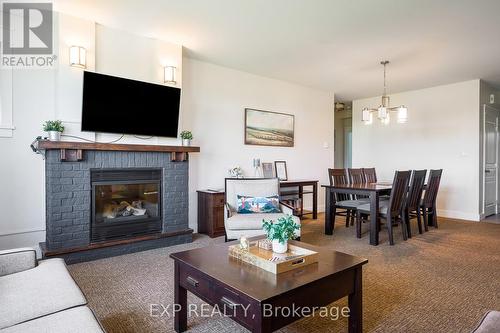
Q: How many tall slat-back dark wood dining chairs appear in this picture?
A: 6